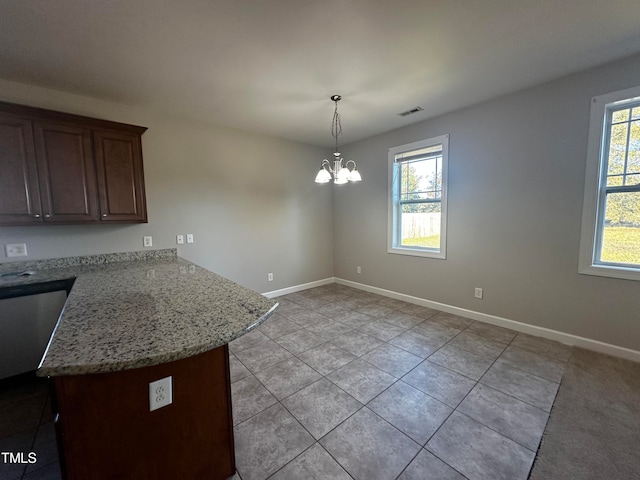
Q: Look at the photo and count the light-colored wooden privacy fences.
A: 1